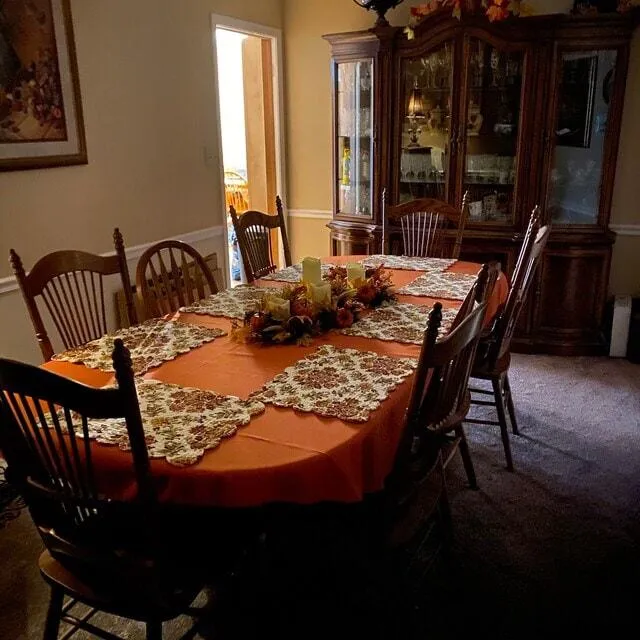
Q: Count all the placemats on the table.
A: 8